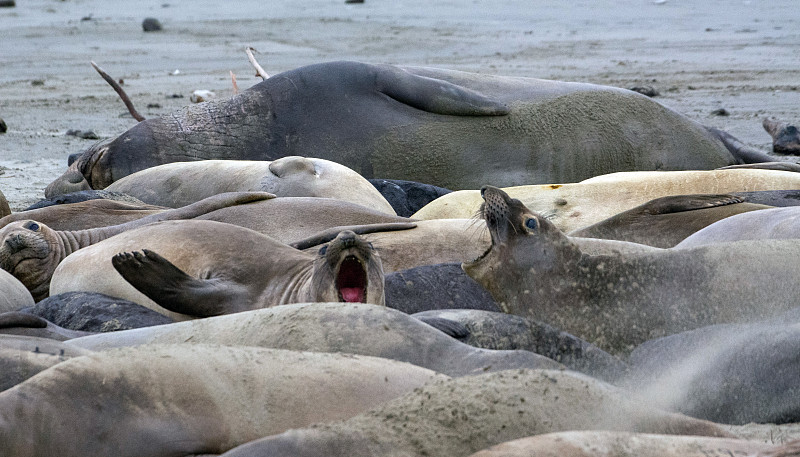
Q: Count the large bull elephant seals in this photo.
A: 1